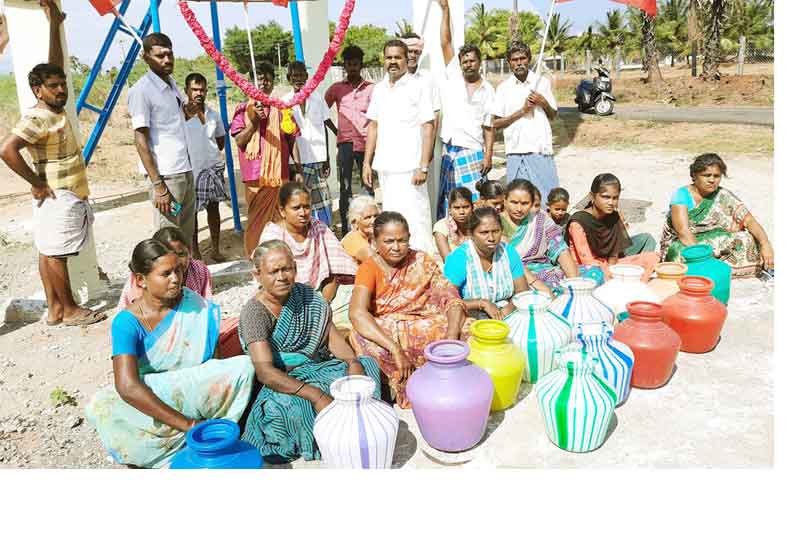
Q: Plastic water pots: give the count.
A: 13